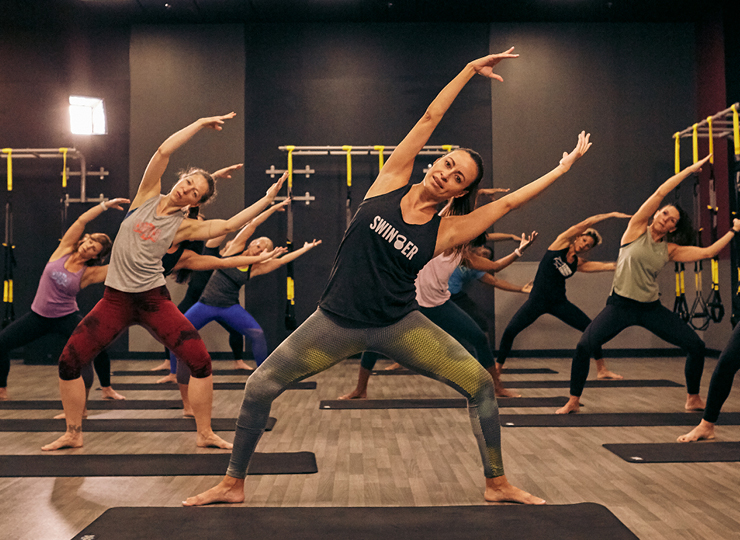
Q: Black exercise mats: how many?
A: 11